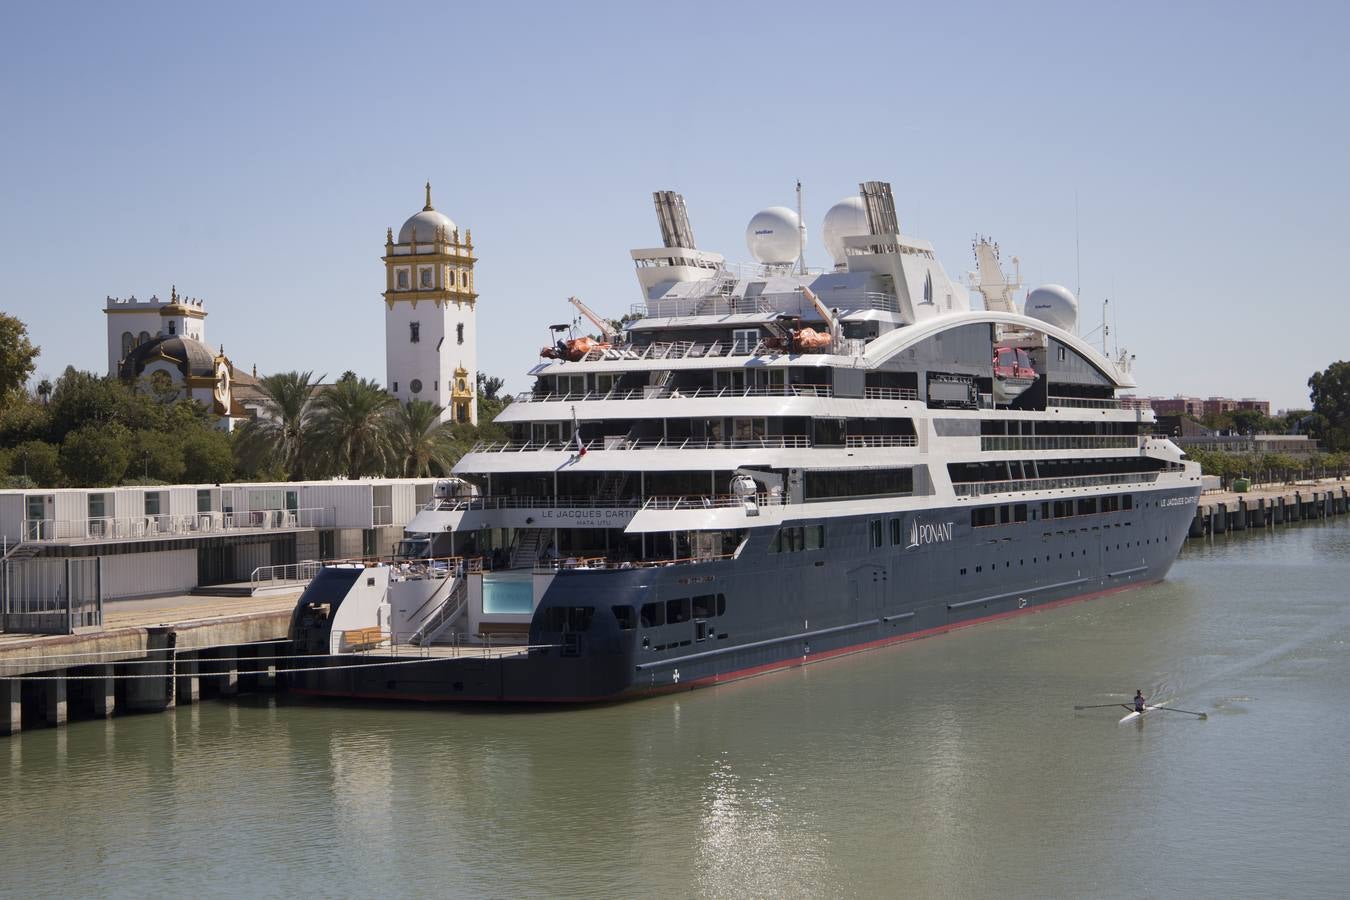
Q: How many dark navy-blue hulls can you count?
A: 1